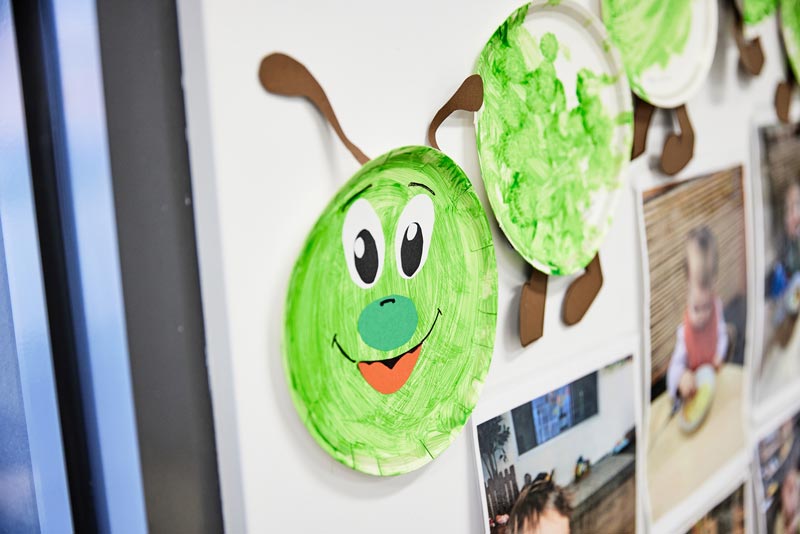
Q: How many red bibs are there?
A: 1